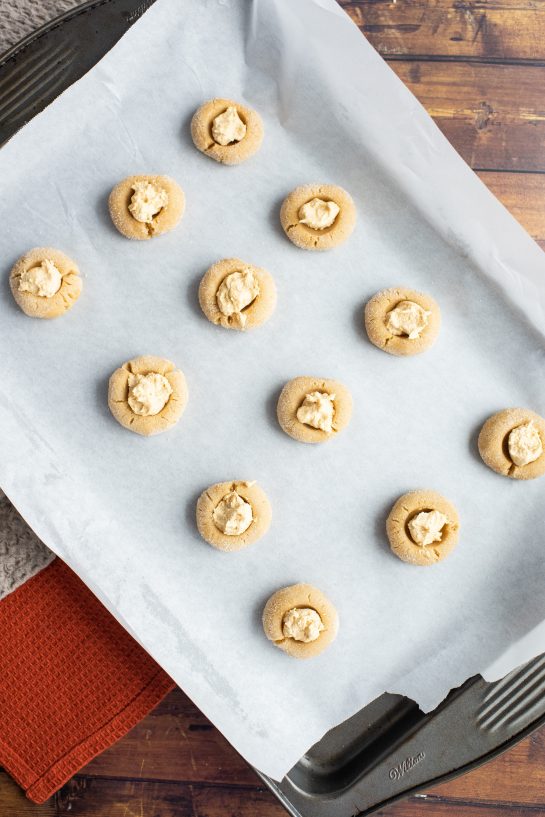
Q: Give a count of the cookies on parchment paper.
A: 12